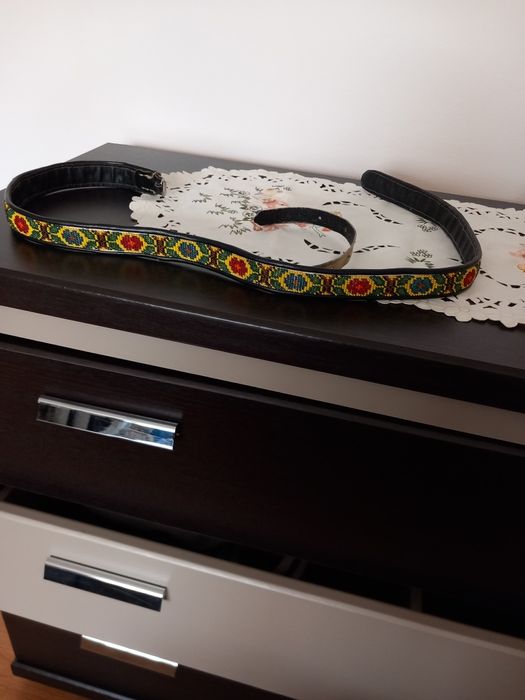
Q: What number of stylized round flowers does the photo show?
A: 9